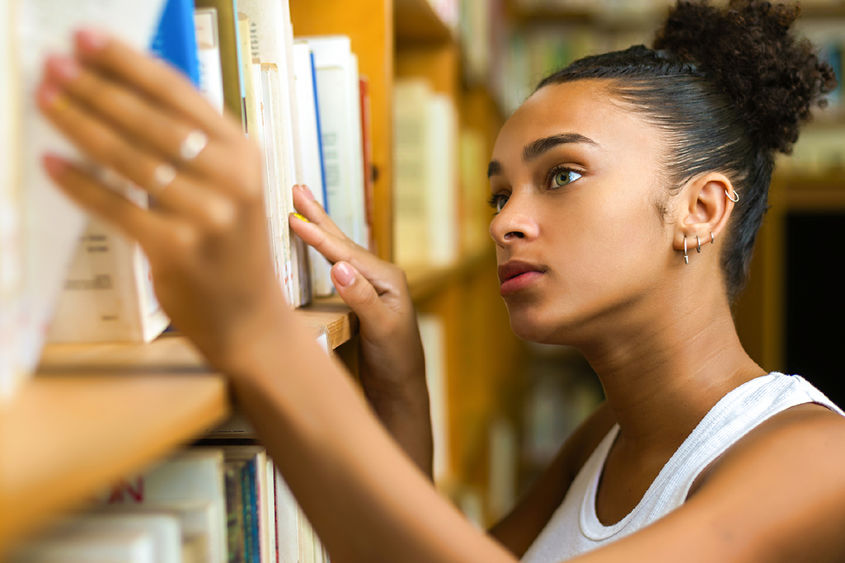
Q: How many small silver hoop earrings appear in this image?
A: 4